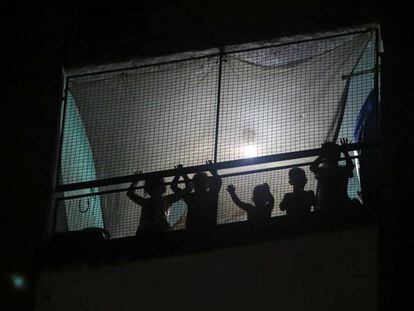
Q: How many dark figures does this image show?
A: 5